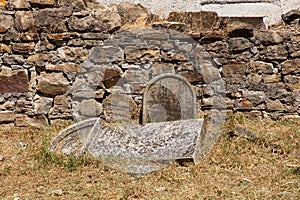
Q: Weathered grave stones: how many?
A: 3